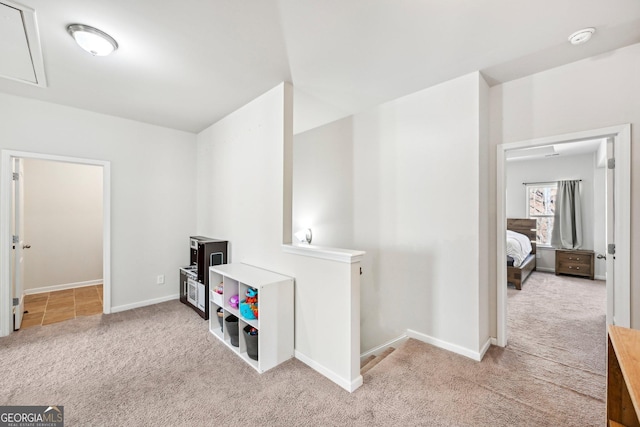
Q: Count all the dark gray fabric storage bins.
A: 3